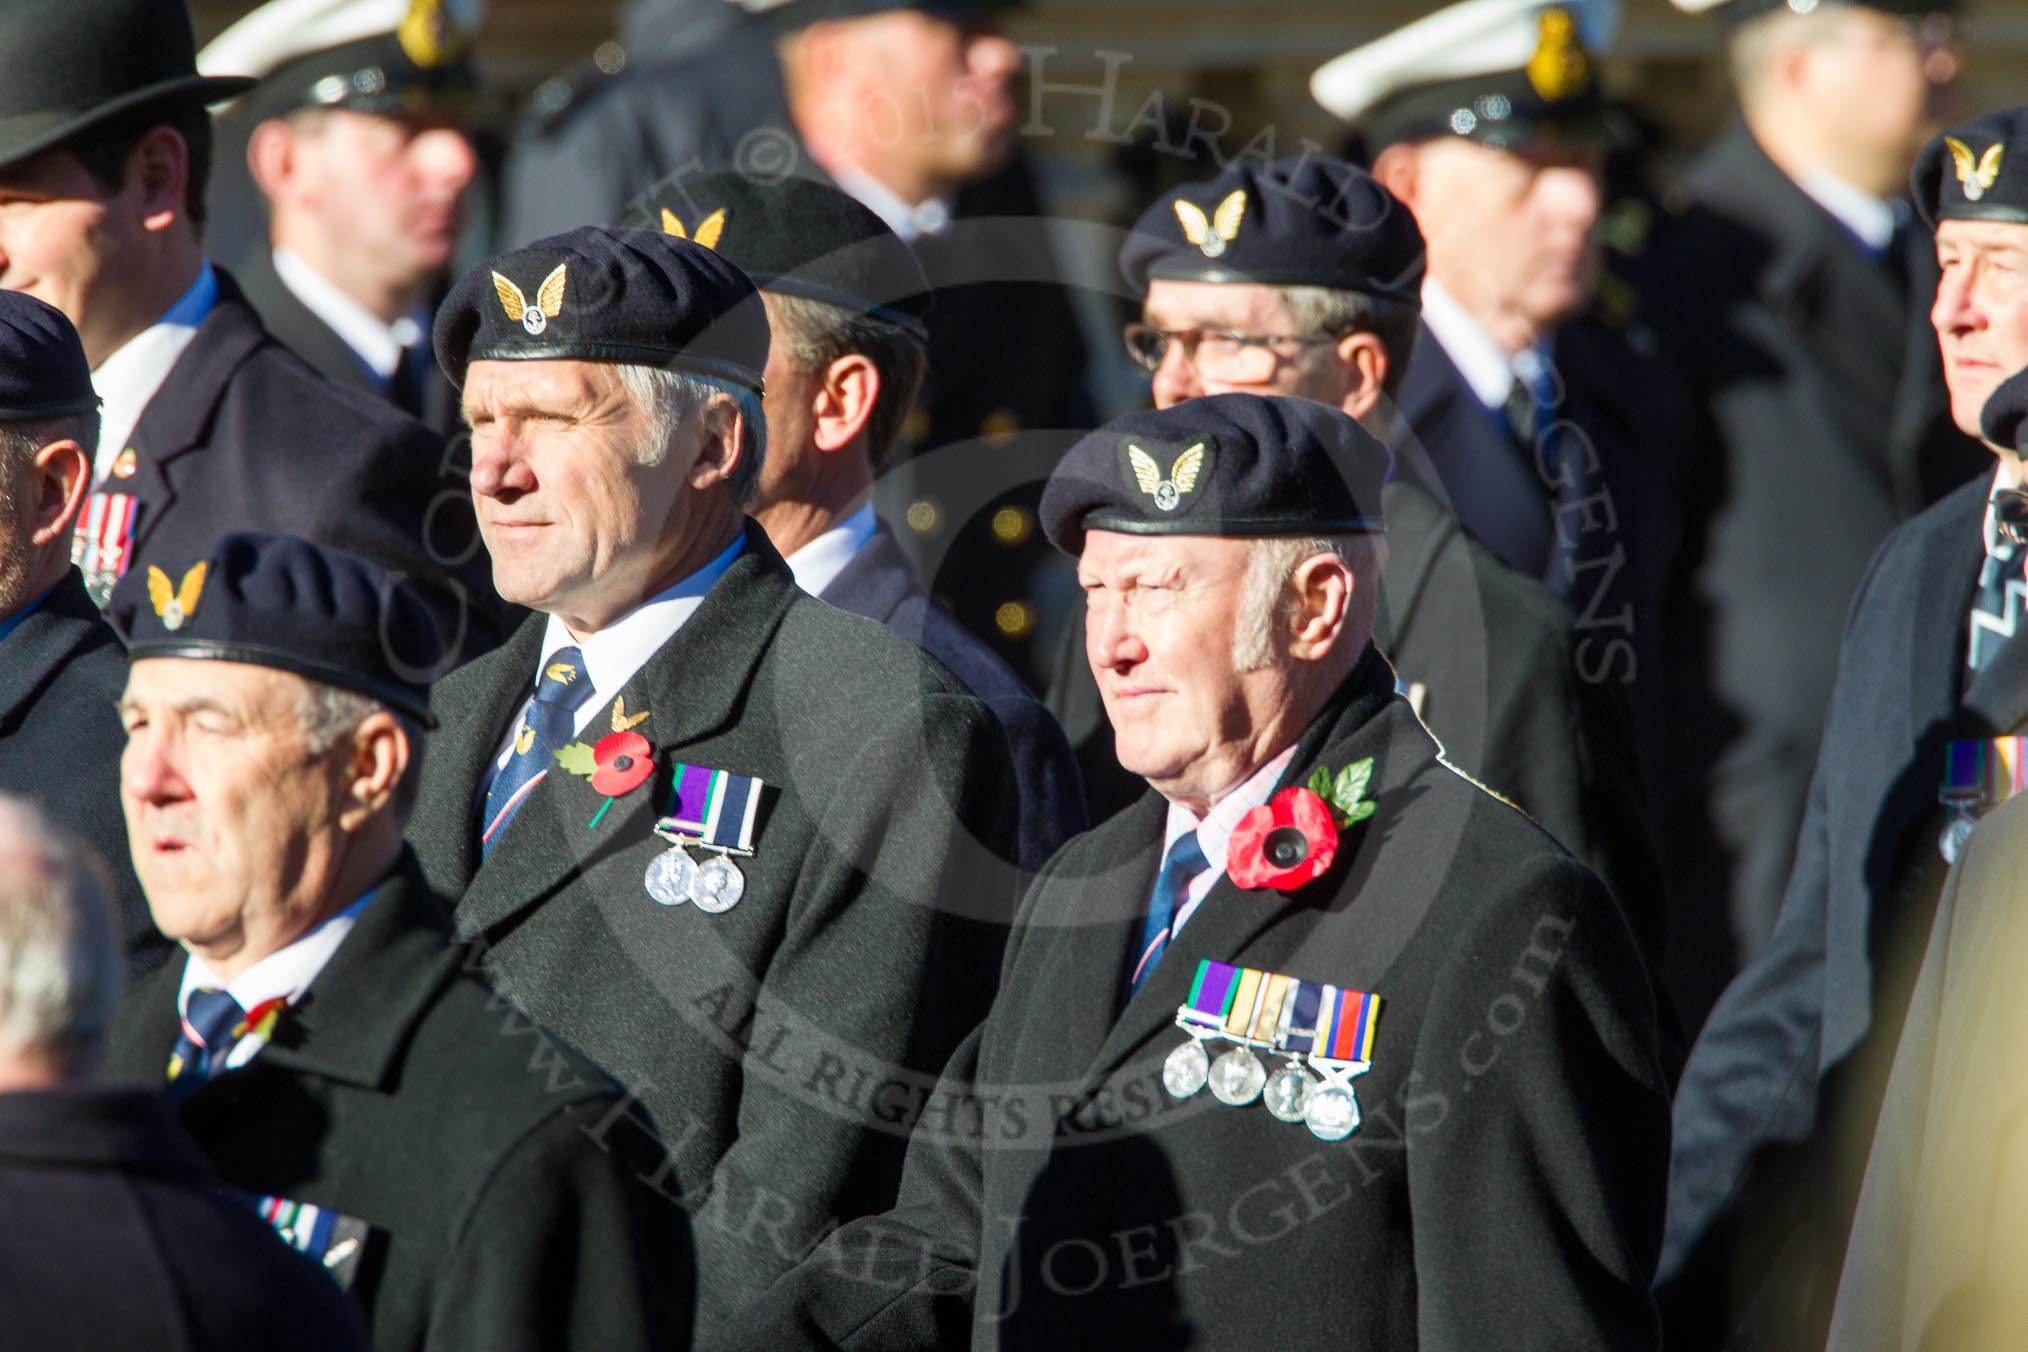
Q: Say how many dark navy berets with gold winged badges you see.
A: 6